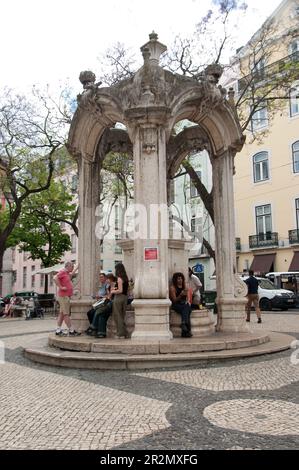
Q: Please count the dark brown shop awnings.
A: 2